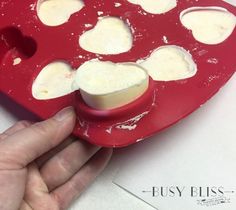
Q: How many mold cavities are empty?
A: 1